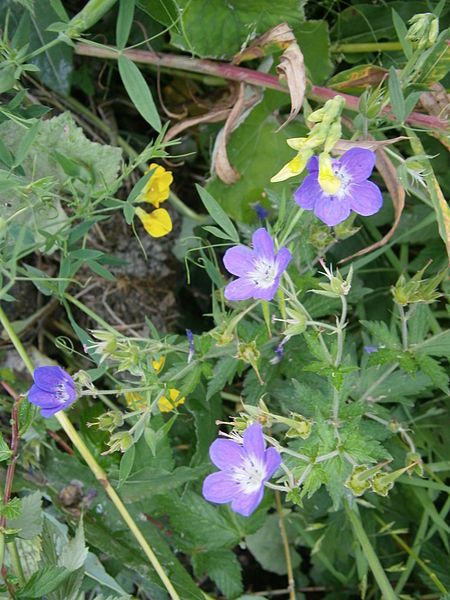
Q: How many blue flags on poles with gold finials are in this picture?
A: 0